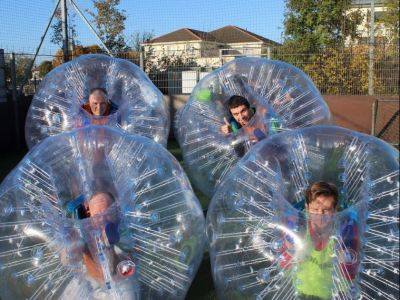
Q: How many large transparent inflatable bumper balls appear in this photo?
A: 4